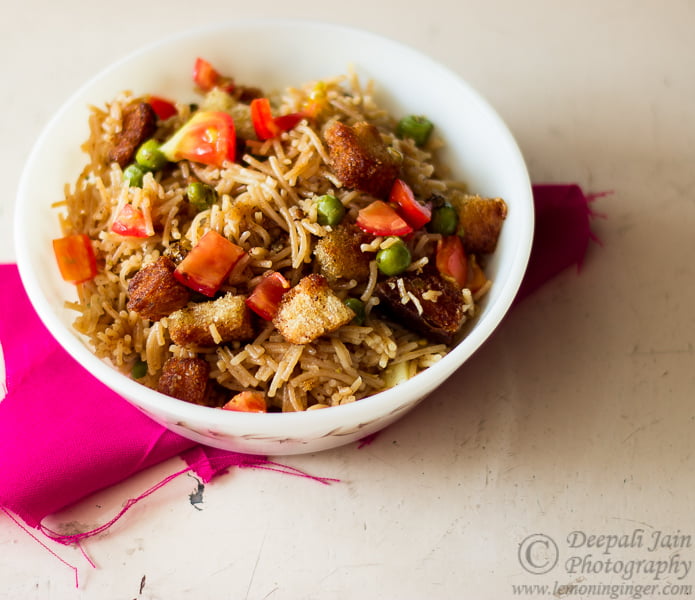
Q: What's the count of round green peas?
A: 9